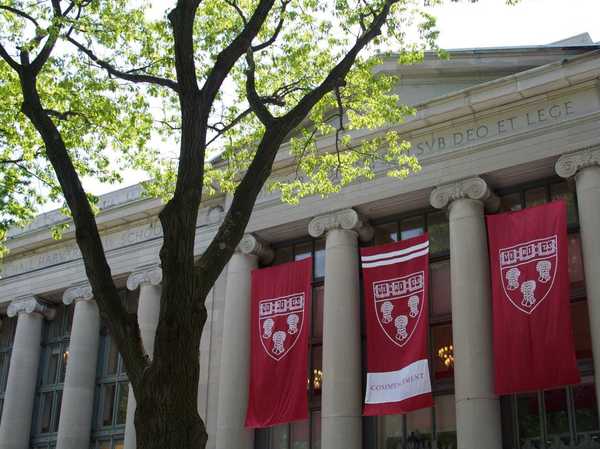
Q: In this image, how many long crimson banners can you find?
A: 3